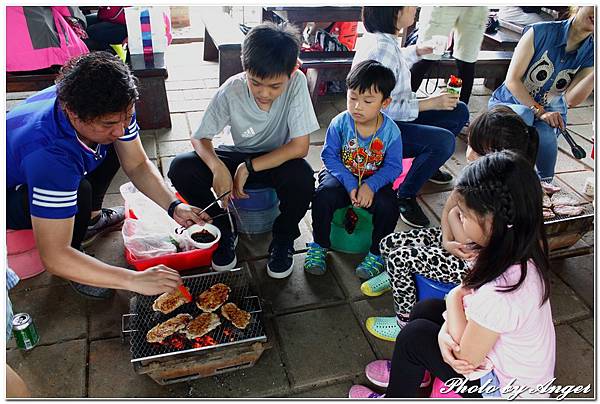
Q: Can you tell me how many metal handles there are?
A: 2